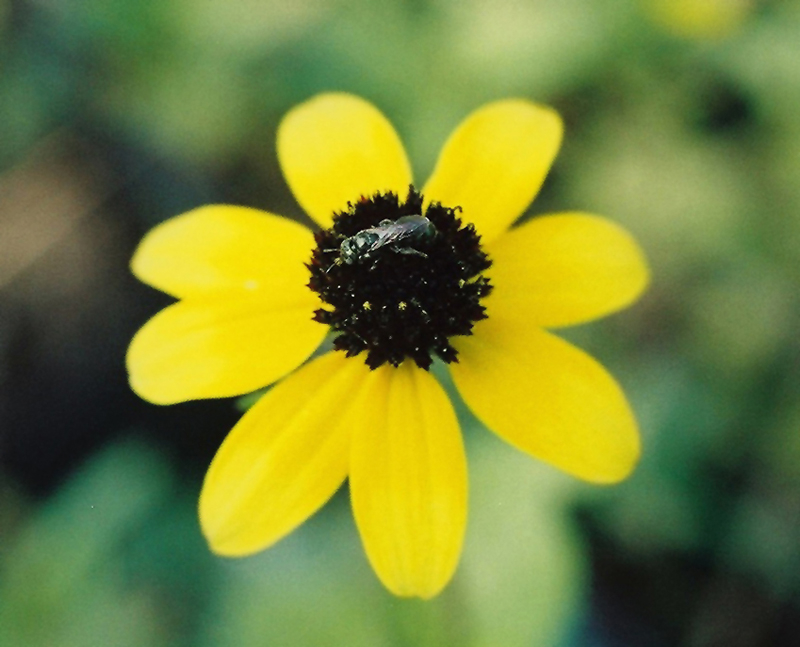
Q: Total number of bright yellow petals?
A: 8